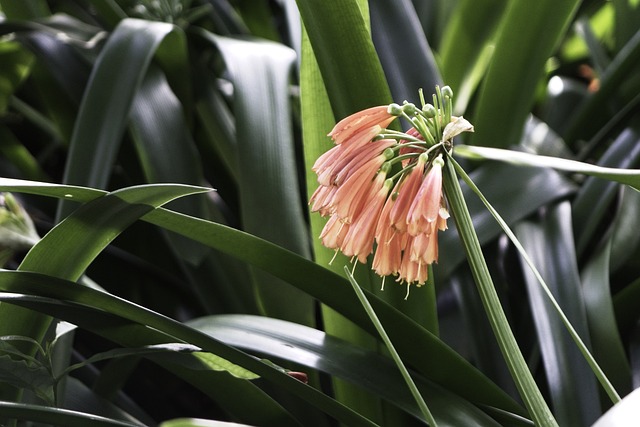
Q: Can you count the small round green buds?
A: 4